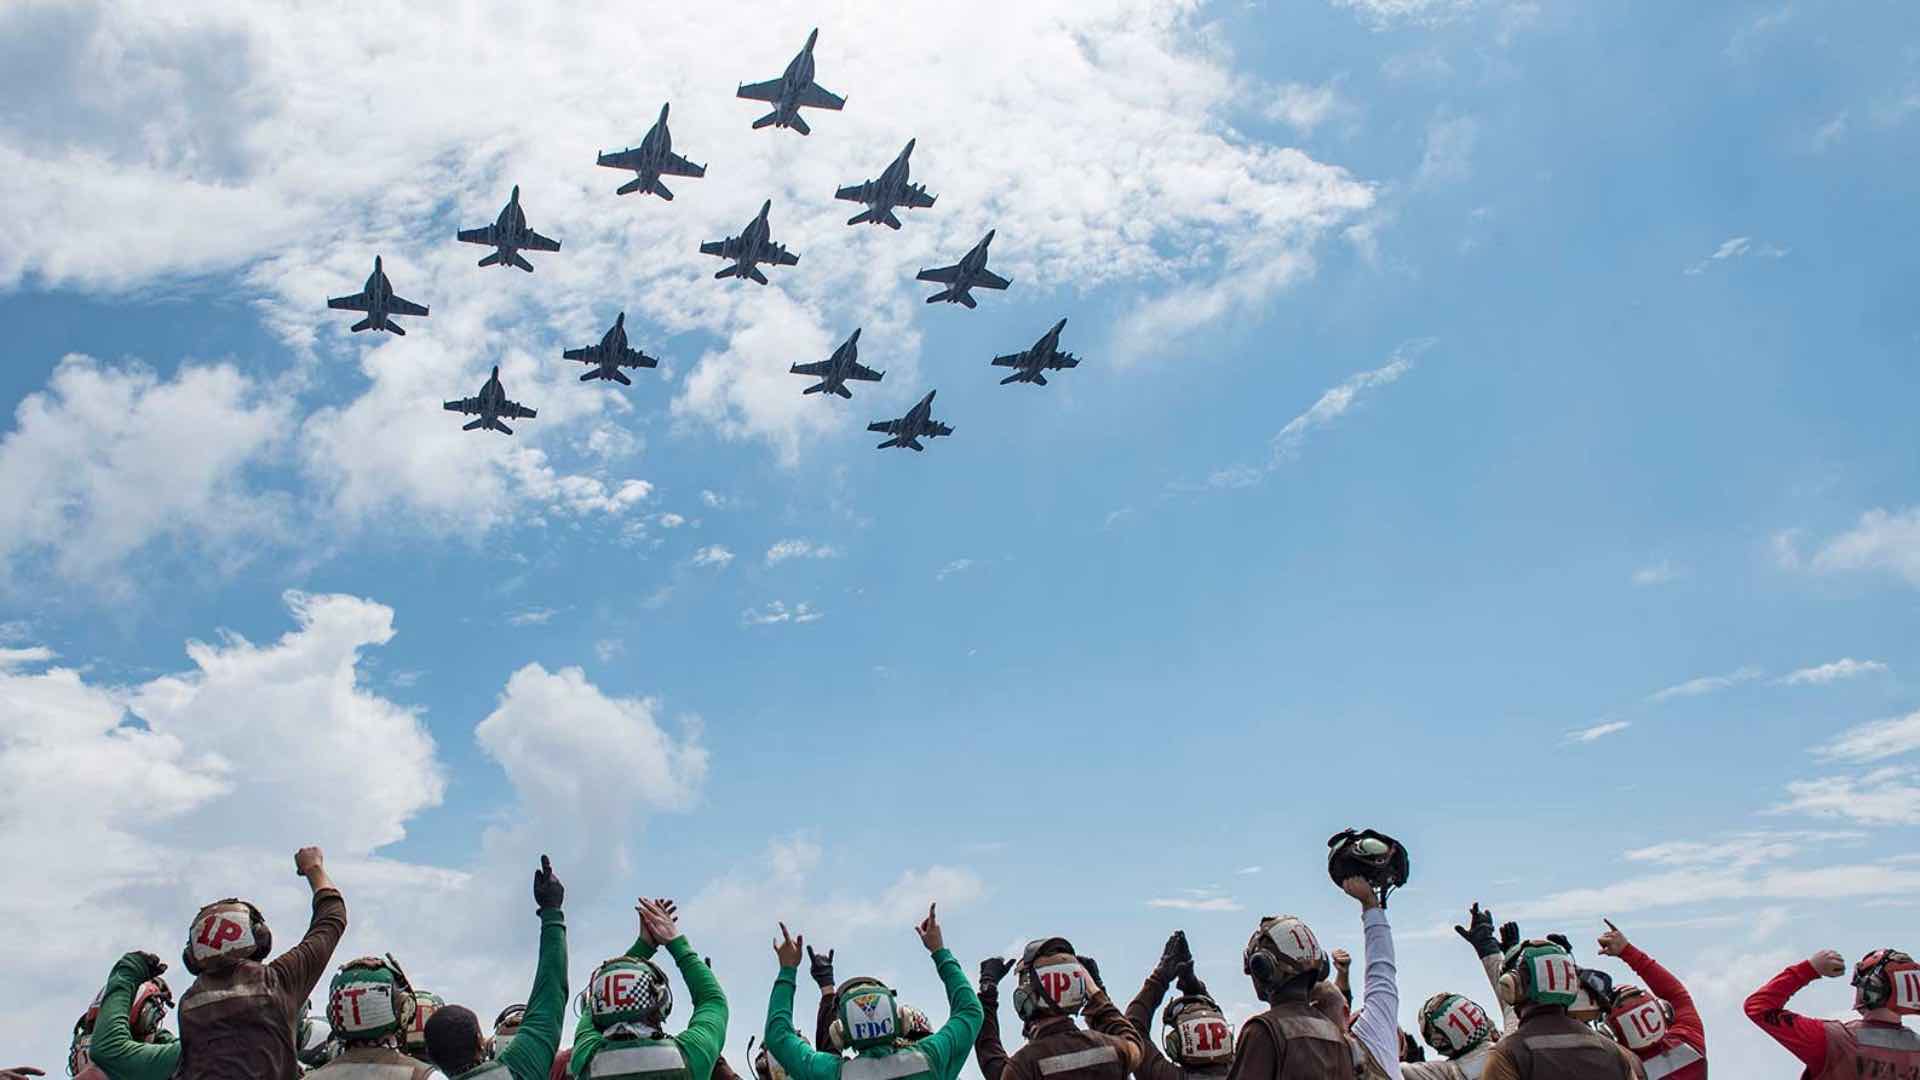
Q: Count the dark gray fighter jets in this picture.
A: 12